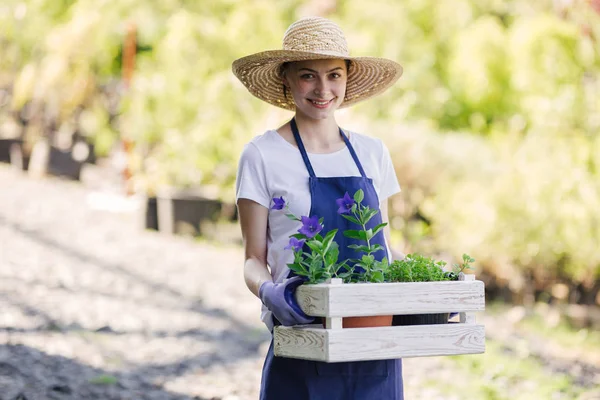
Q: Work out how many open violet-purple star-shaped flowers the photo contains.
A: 4